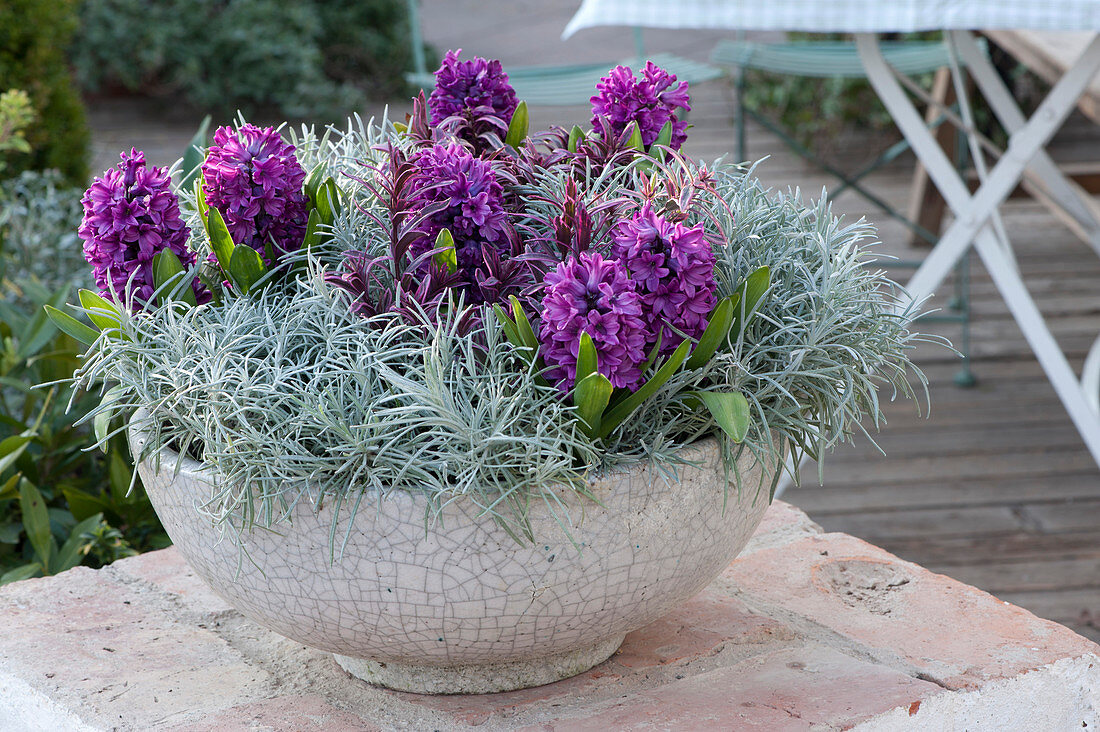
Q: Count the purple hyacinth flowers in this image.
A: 7